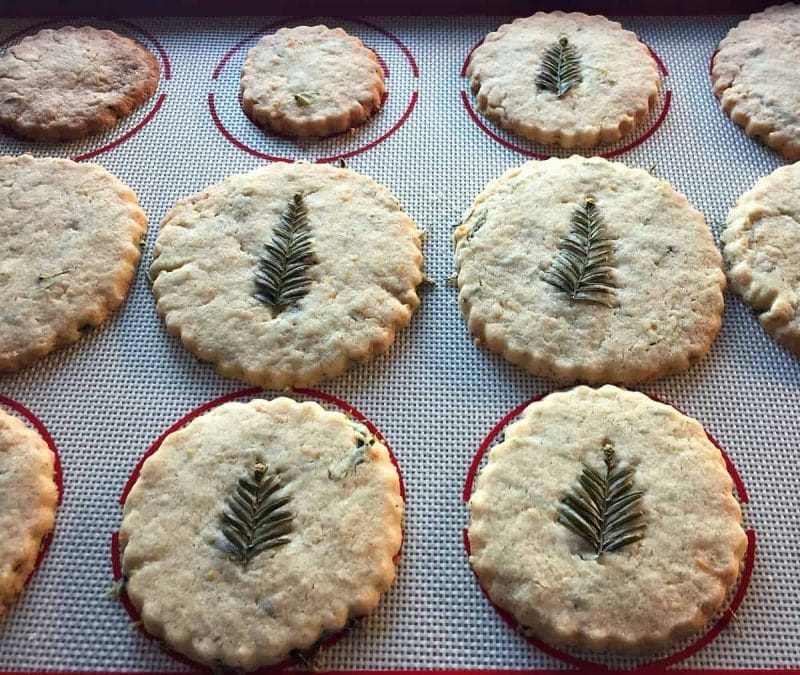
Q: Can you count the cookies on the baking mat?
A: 11